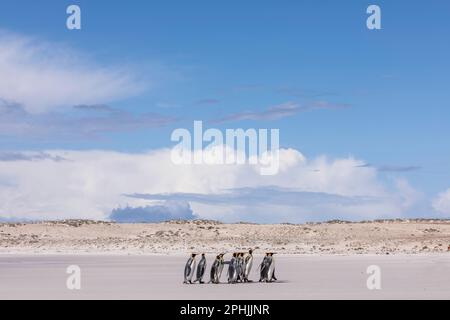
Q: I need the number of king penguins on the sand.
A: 10